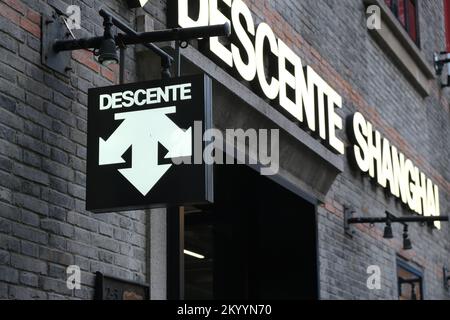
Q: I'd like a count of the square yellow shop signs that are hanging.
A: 0